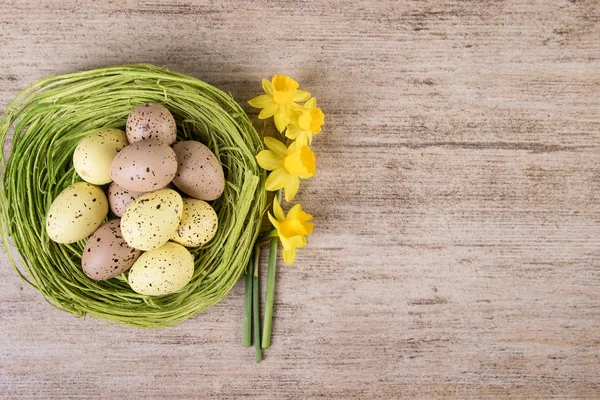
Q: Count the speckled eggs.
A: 10